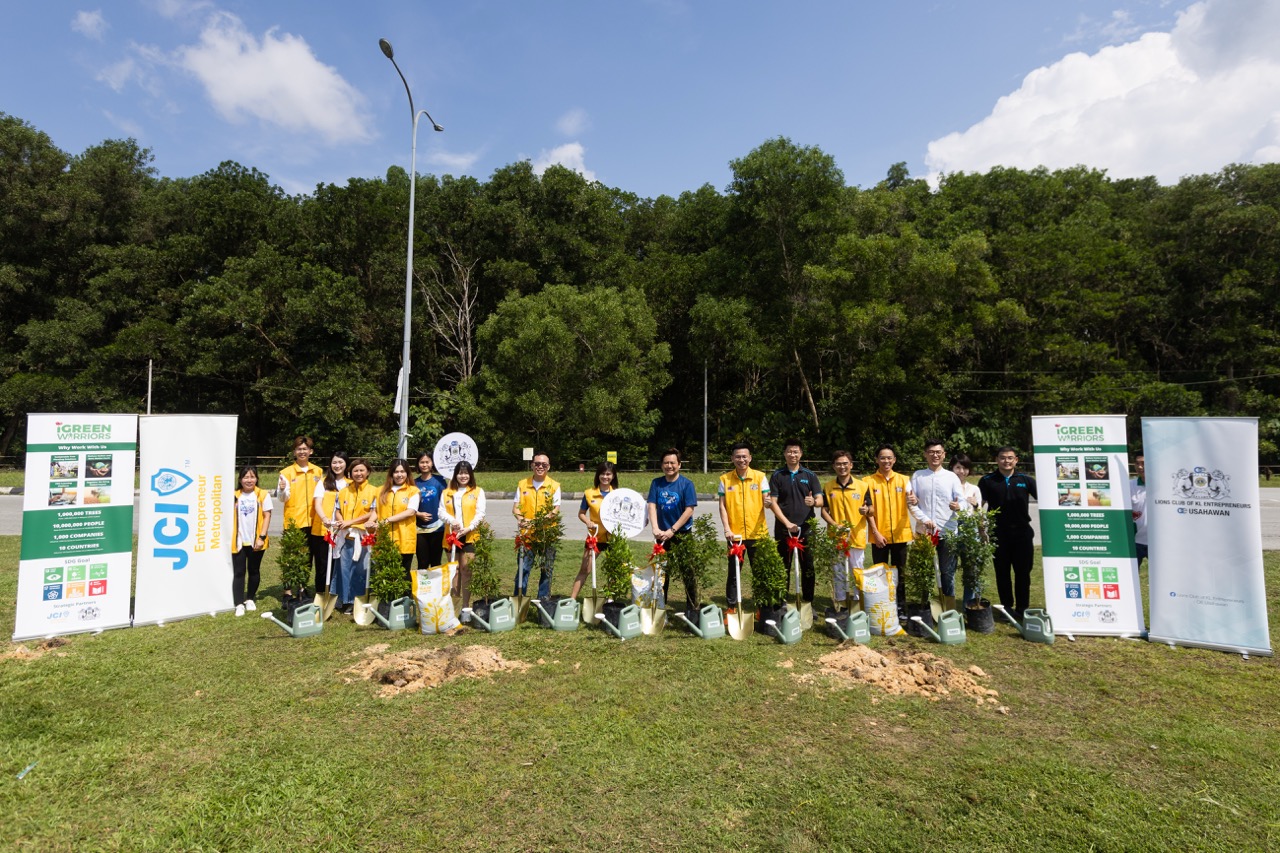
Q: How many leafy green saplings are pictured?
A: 10